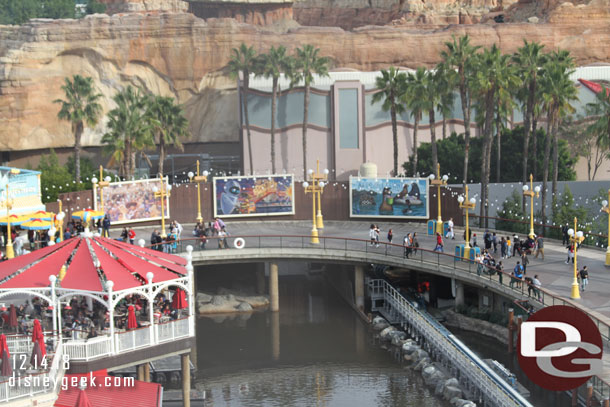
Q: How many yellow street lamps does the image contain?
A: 13